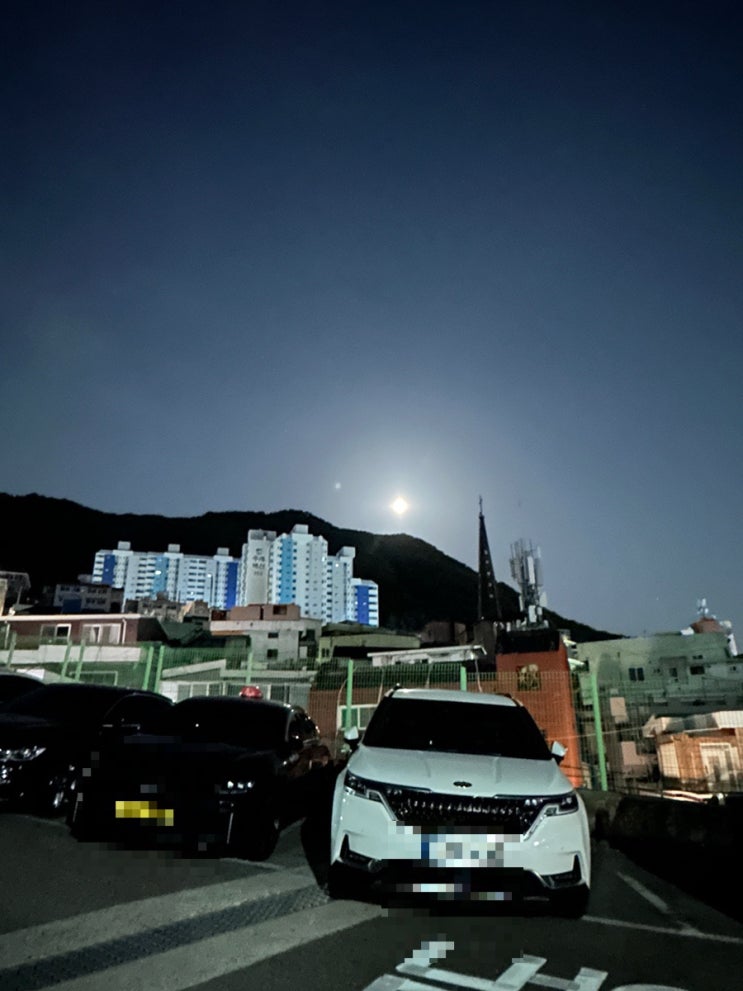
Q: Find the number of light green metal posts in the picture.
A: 9